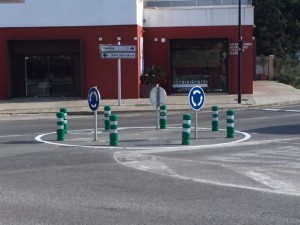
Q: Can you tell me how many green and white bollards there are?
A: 8